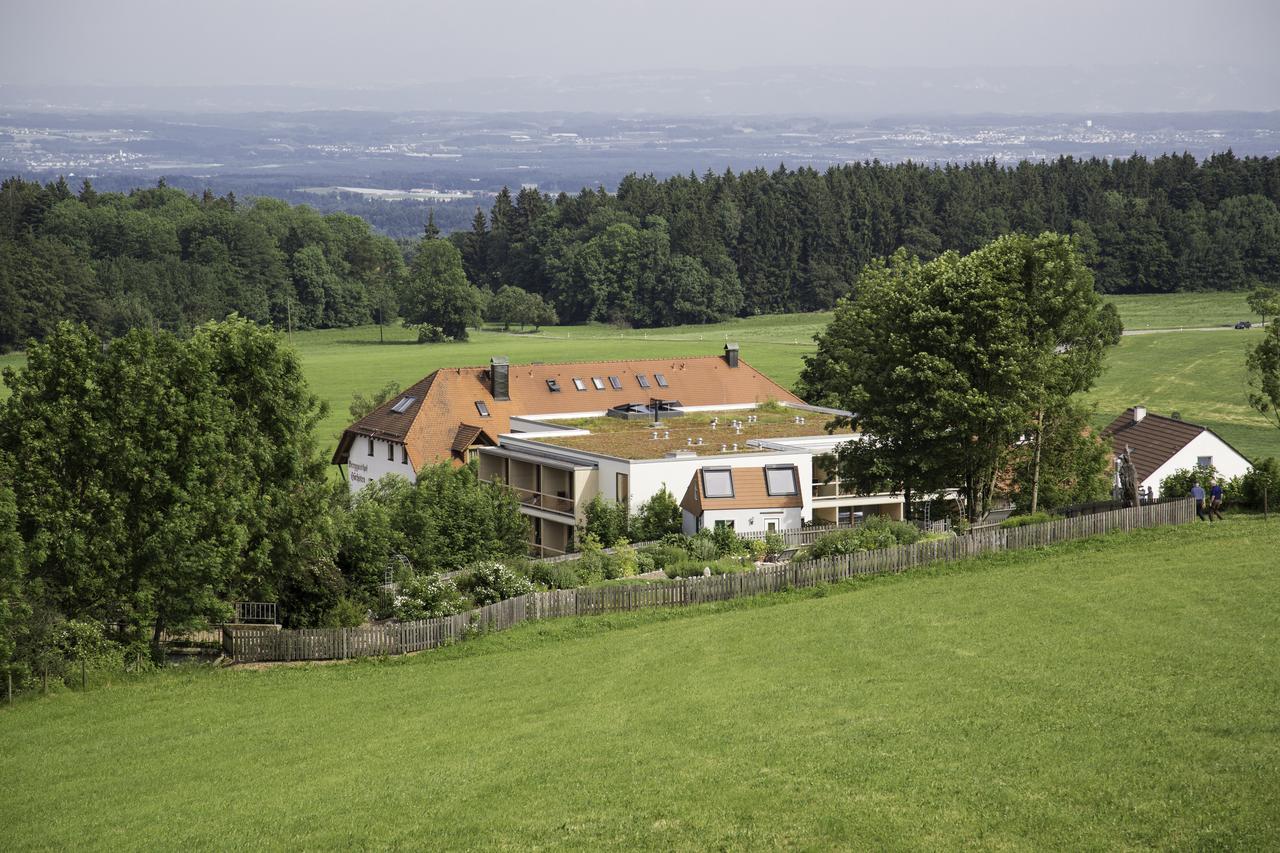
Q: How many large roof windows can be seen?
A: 2